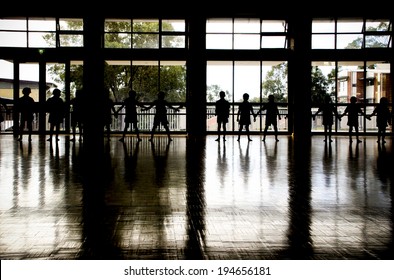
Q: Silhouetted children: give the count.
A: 12